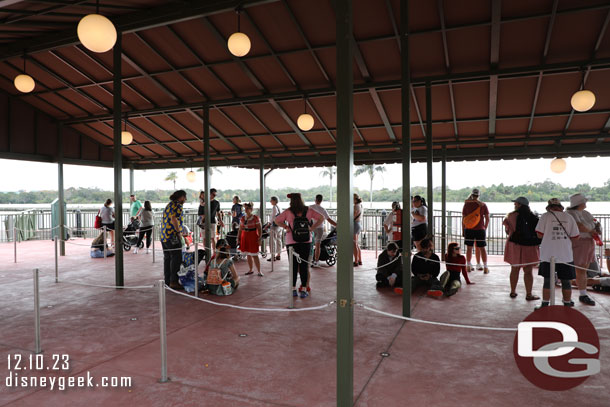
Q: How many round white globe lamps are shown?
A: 8